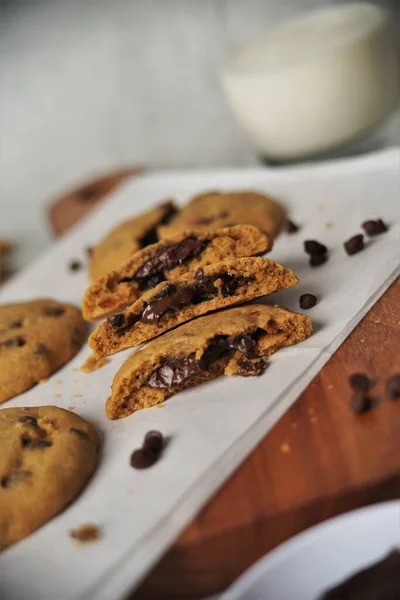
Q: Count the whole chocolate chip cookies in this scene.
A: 2